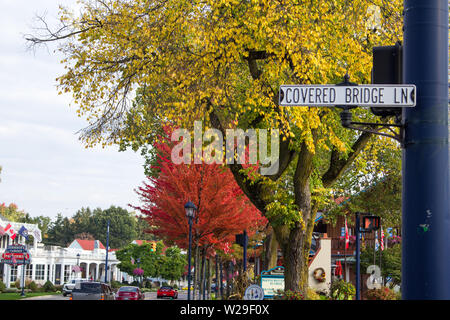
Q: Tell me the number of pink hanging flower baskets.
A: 2